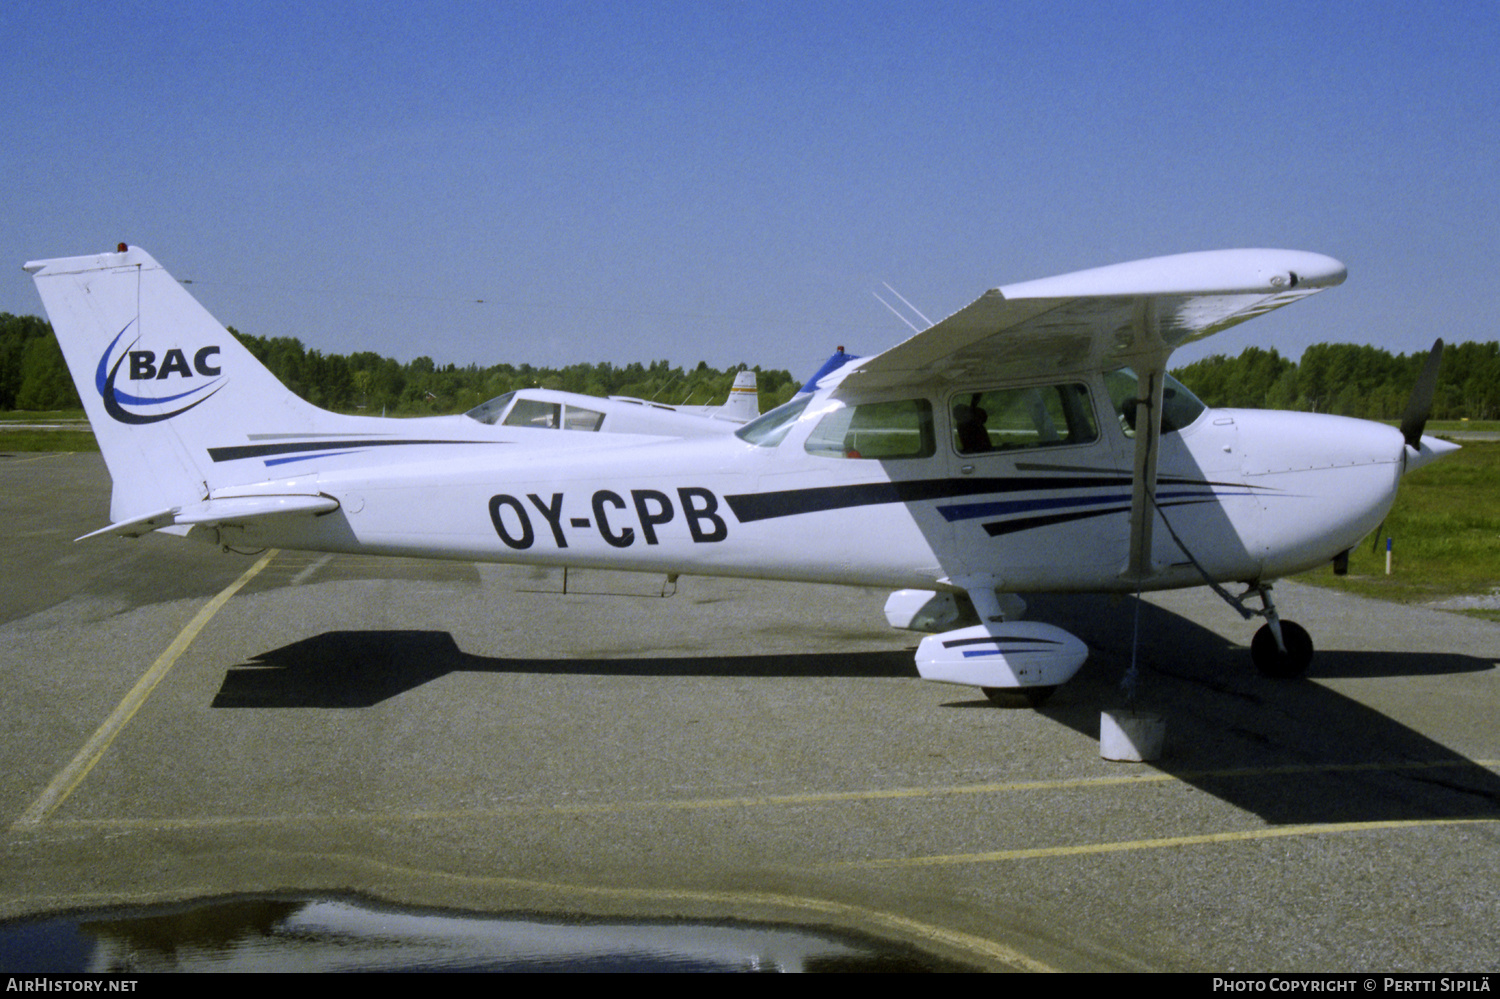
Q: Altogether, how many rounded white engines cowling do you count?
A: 1